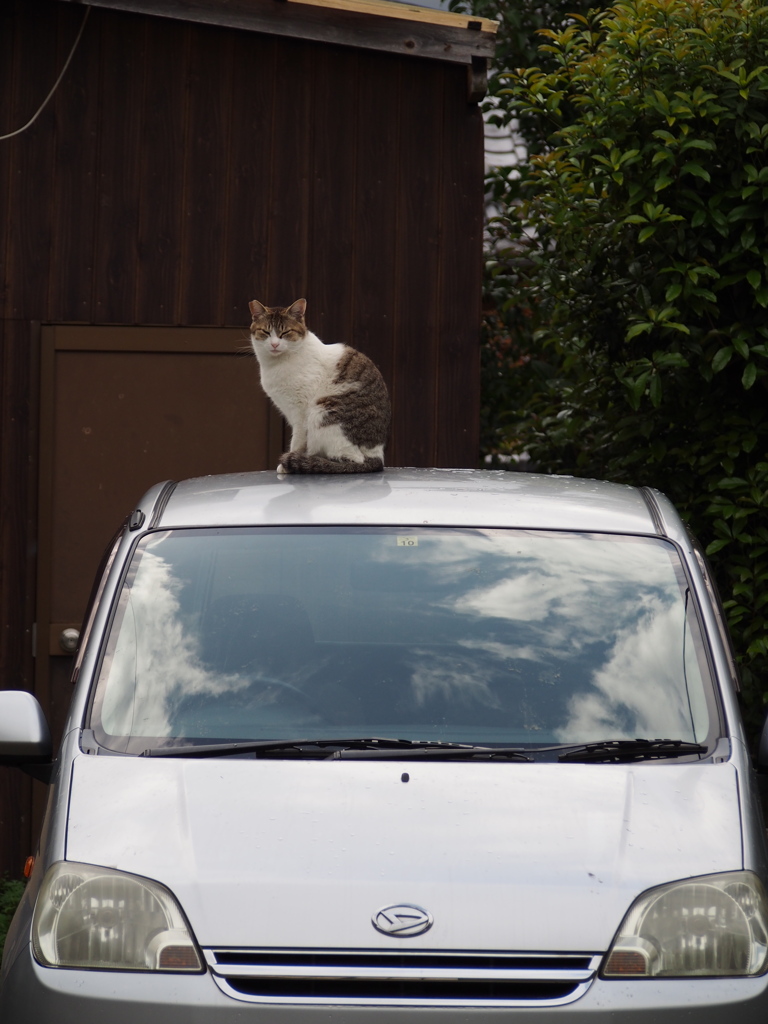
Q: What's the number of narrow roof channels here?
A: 2